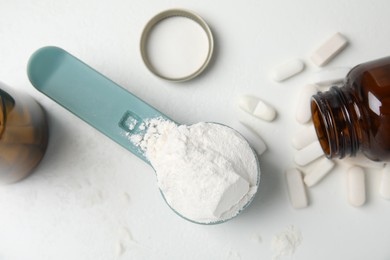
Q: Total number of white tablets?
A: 13